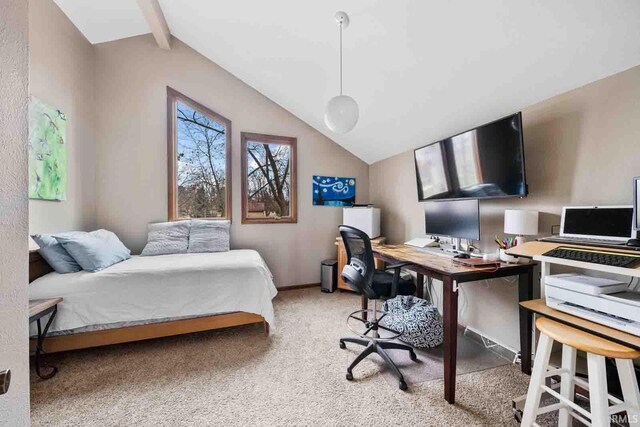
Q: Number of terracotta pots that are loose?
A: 0